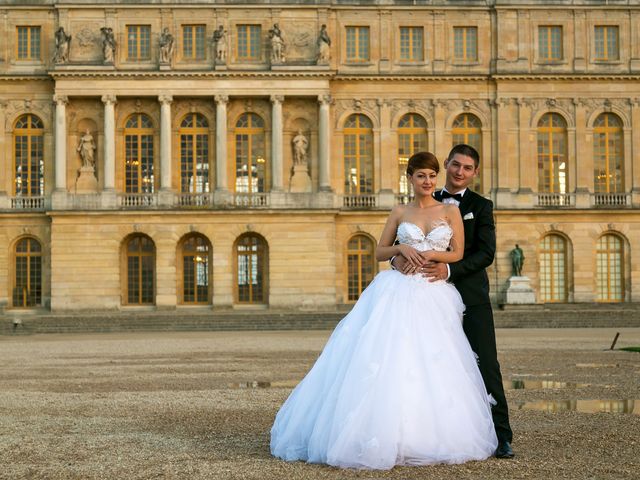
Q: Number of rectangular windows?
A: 9